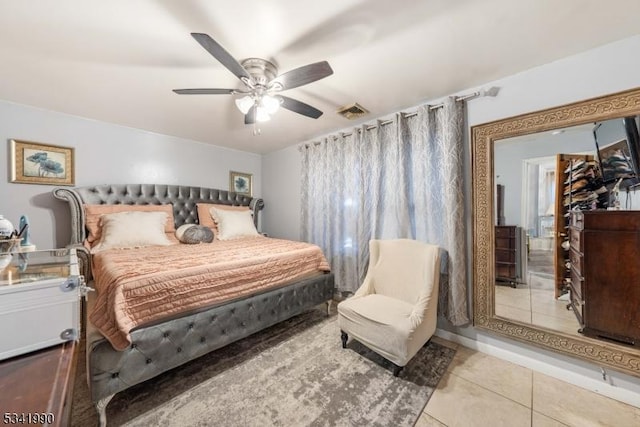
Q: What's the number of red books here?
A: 0